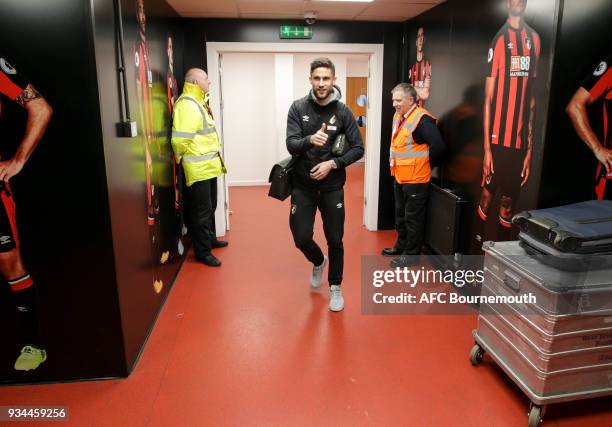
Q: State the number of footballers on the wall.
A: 6